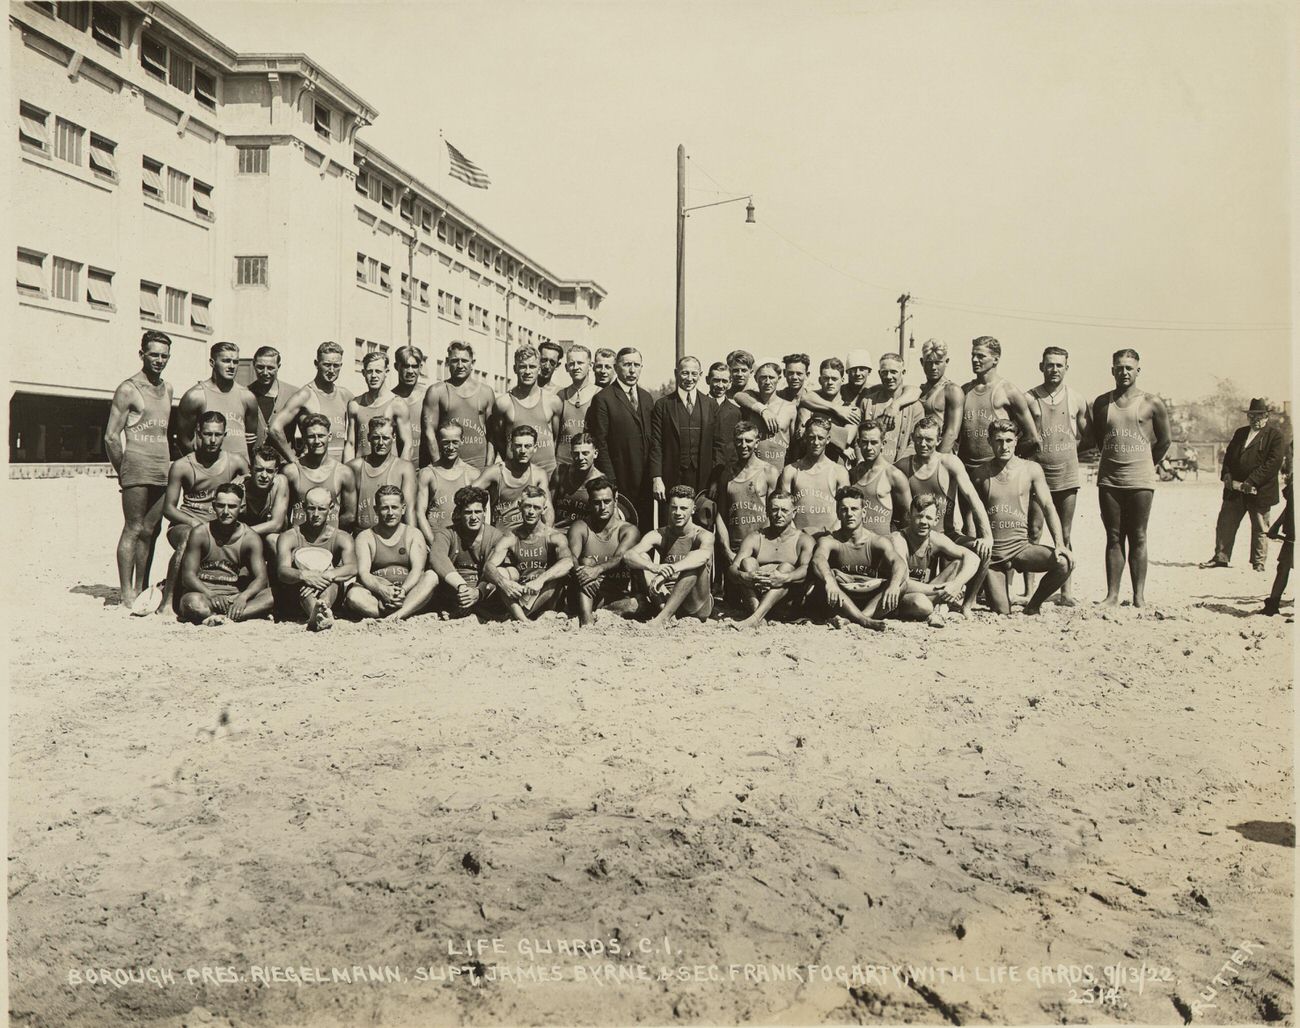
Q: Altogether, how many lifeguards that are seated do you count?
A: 10